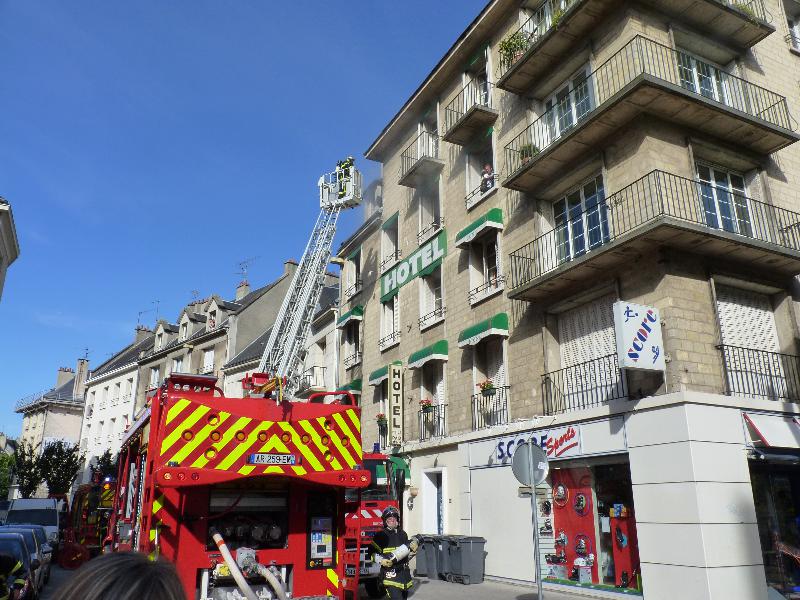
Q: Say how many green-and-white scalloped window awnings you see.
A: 6